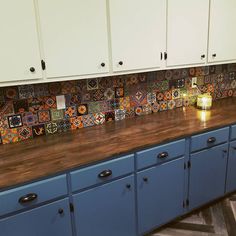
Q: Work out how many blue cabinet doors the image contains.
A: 5